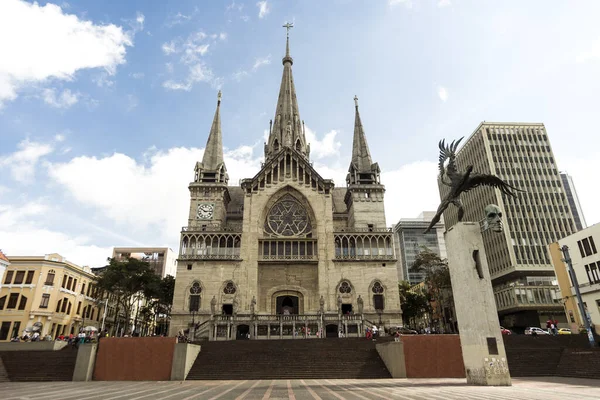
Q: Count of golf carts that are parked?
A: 0